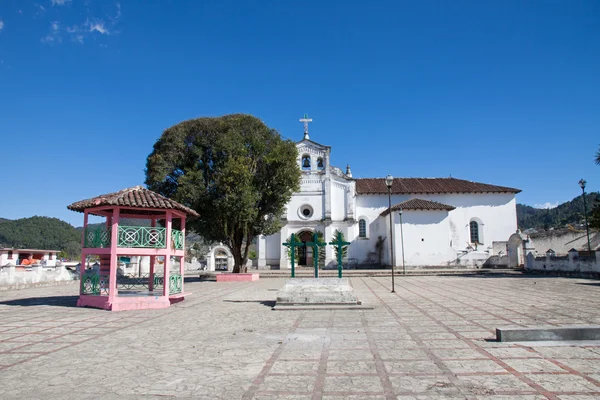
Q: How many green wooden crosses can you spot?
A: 3